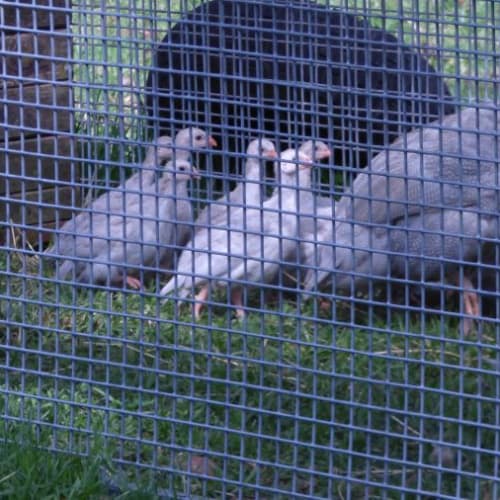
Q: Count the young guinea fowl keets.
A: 6